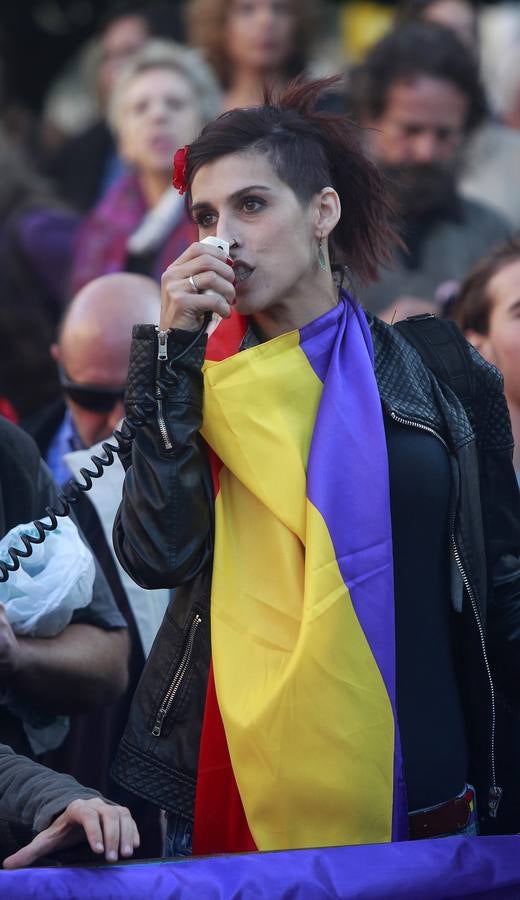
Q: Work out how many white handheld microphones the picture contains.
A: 1